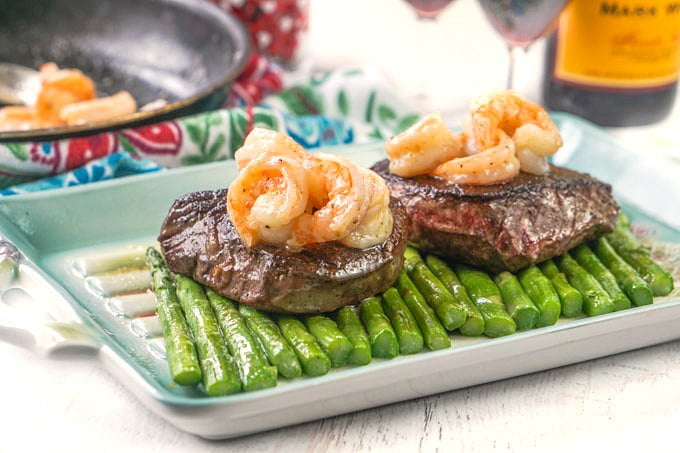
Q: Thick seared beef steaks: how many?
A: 2